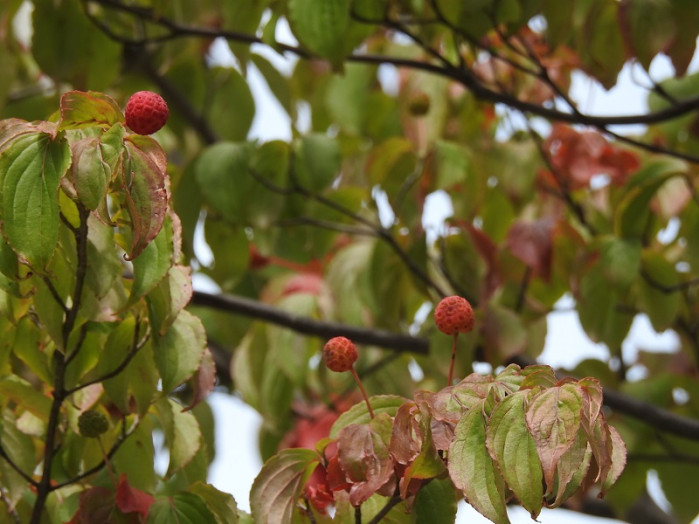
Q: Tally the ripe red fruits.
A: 3